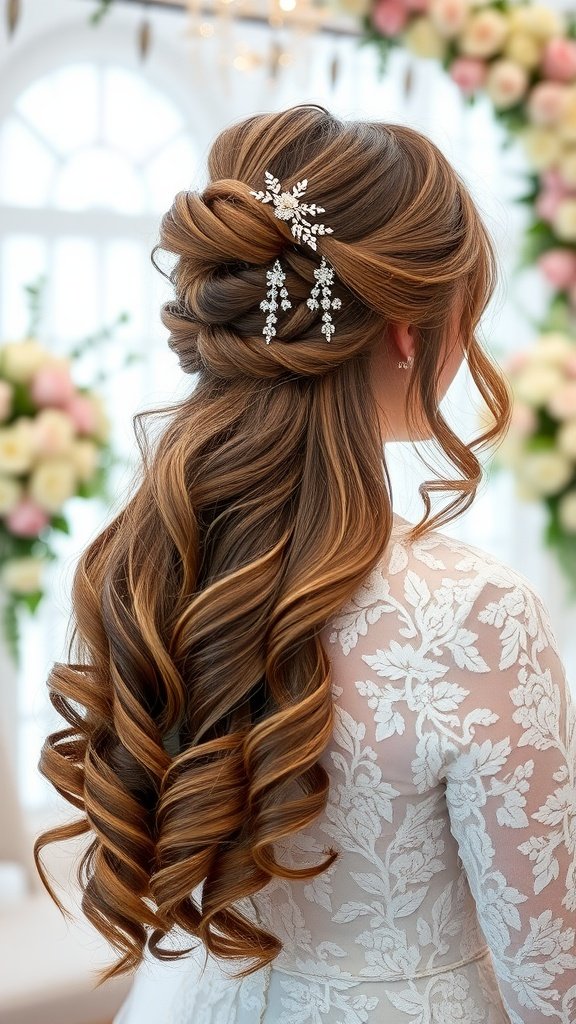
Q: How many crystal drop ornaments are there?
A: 2